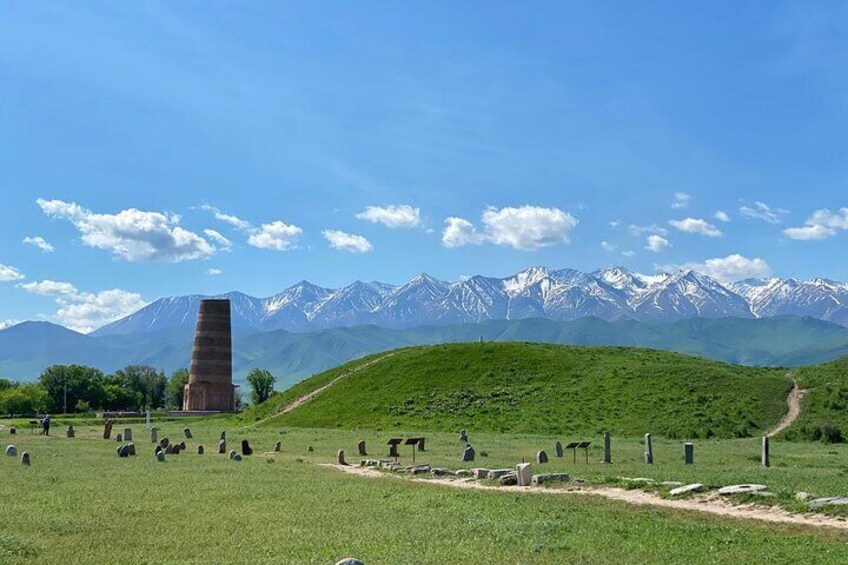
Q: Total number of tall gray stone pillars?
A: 4